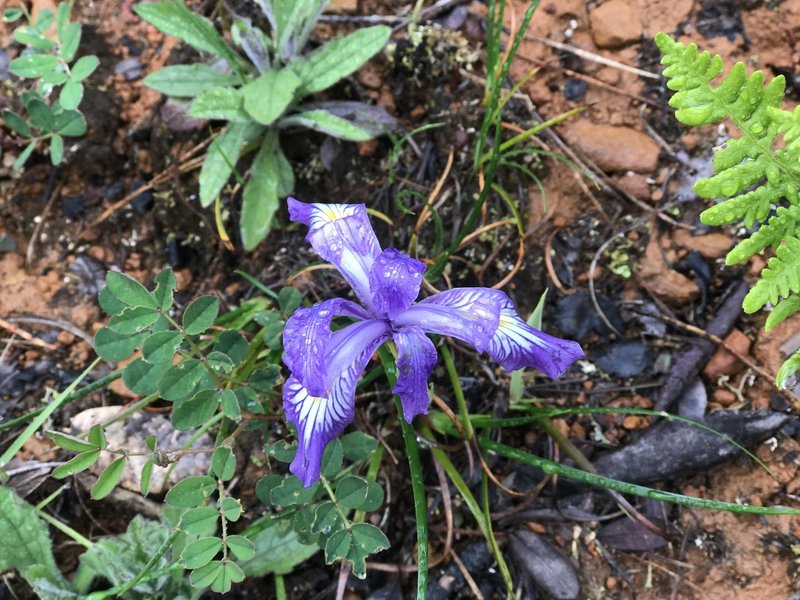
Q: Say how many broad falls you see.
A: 3